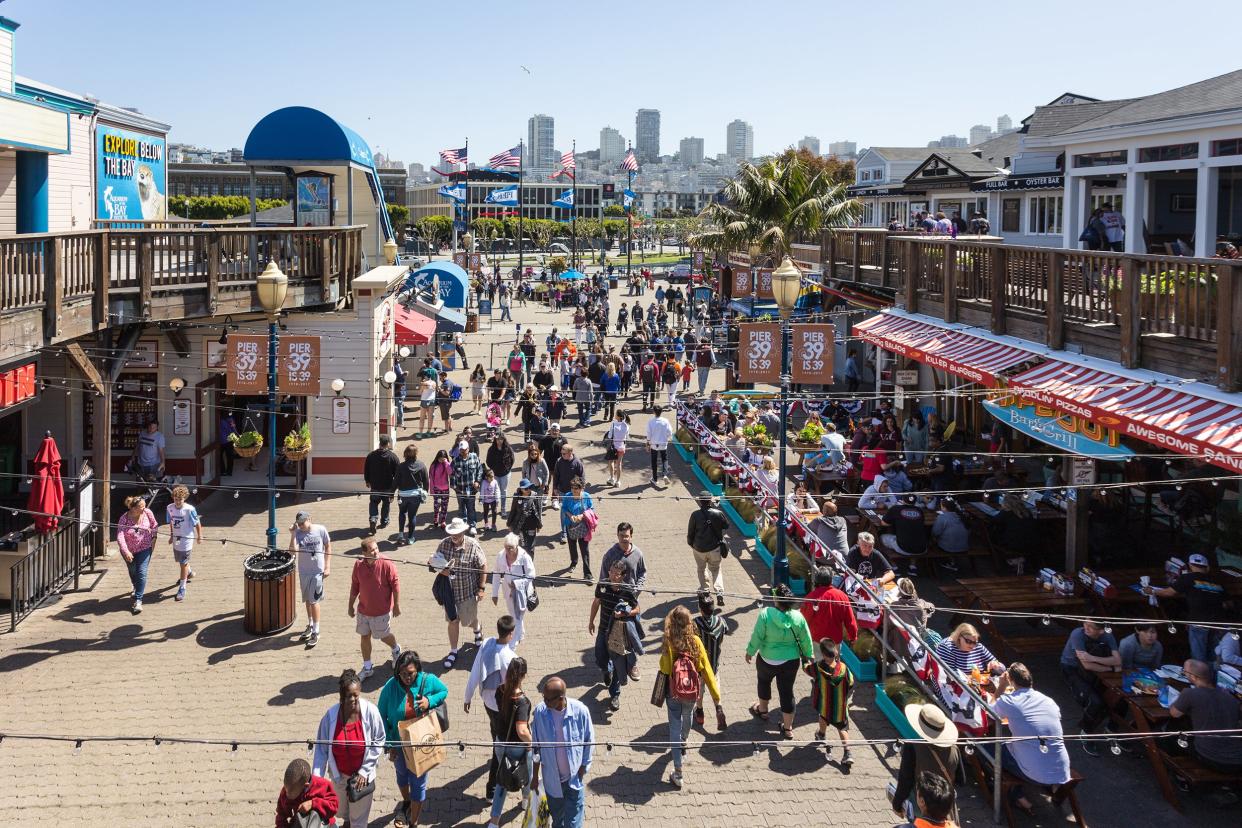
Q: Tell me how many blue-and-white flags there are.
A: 4